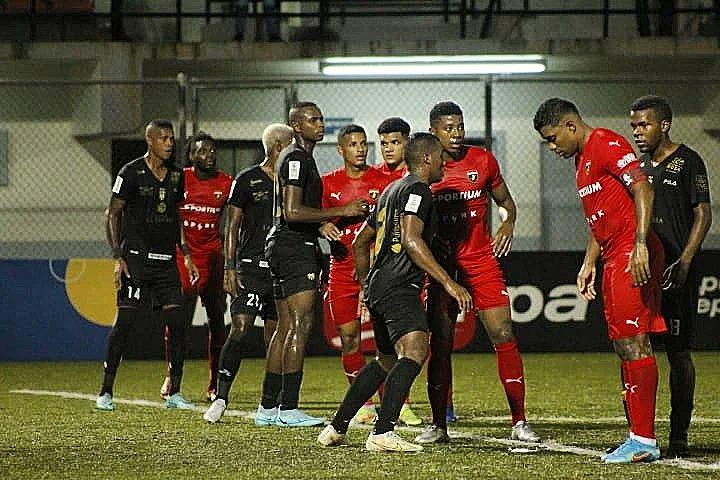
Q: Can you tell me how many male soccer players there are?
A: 10